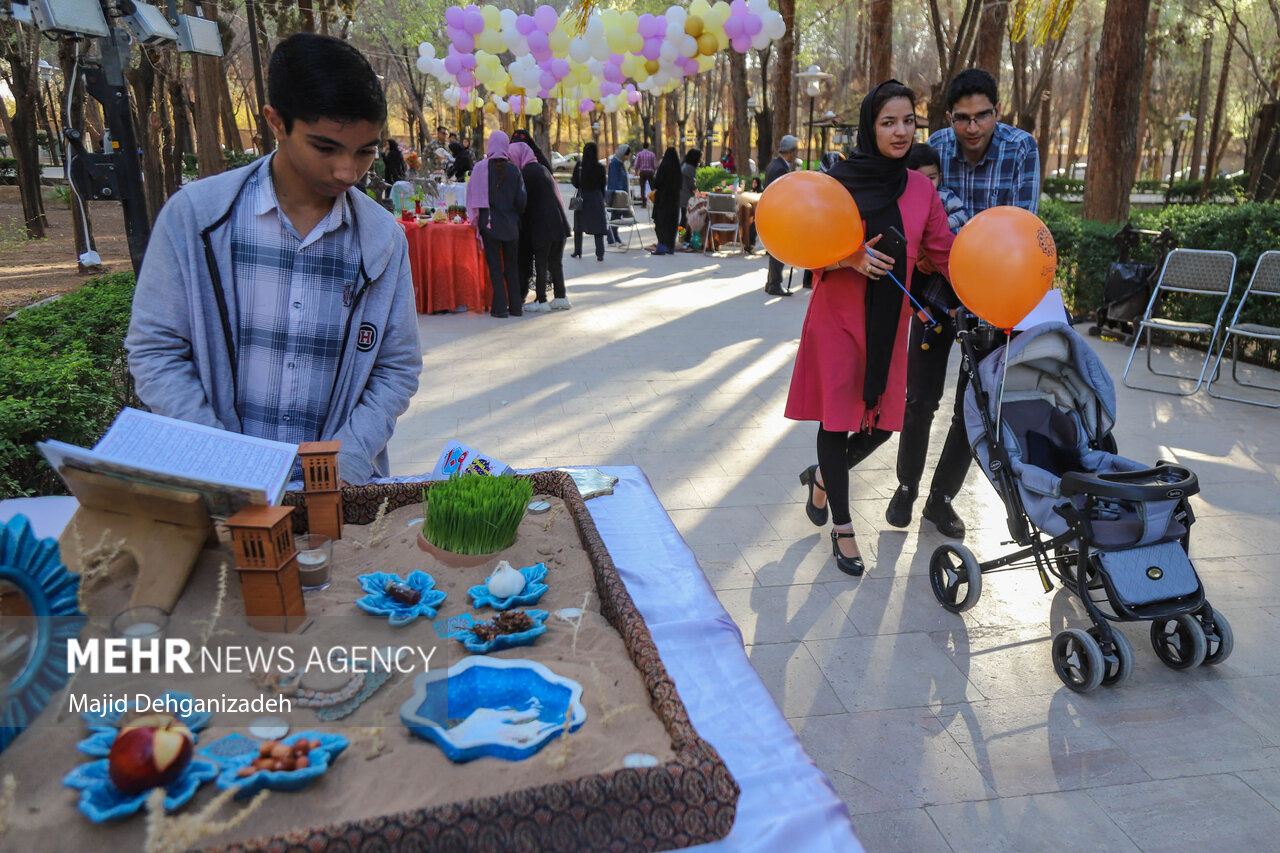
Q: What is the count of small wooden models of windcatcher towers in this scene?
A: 2